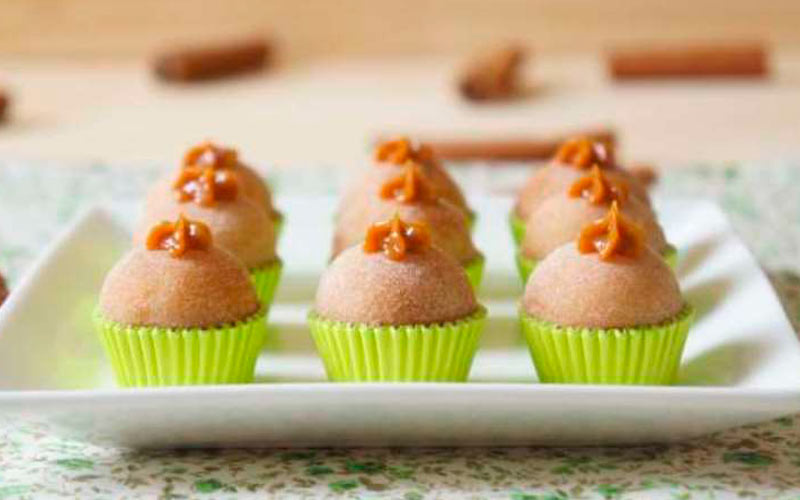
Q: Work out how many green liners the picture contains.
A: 9